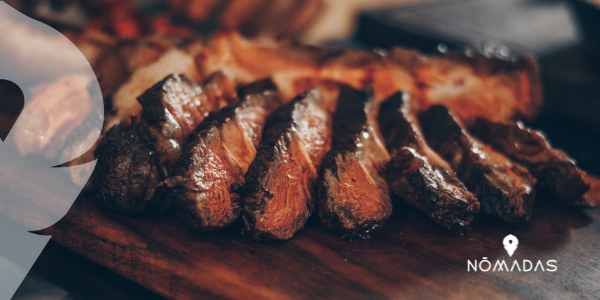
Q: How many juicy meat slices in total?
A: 7